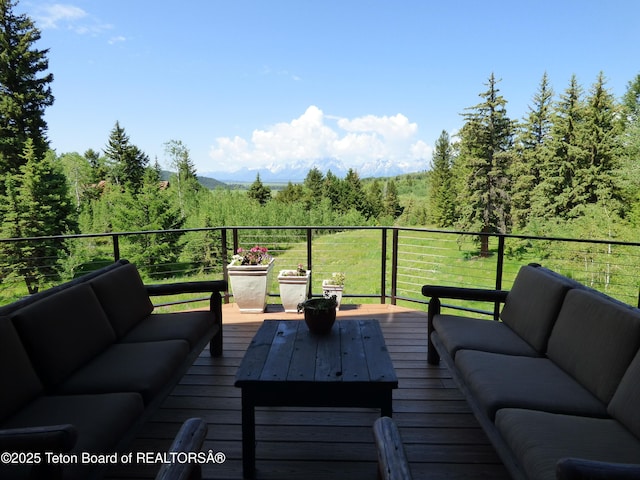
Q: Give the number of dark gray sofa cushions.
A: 12